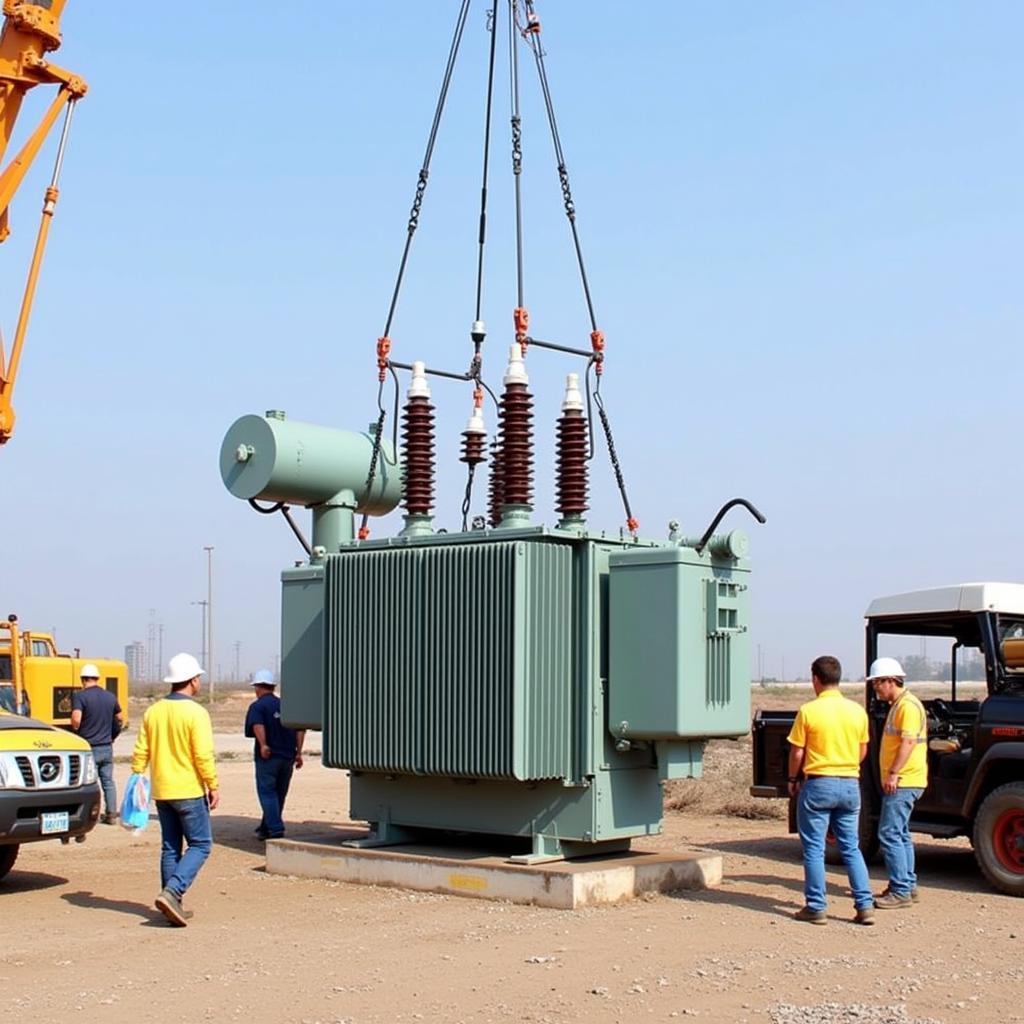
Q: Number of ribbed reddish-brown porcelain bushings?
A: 5